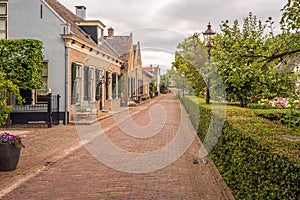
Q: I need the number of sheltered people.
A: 0